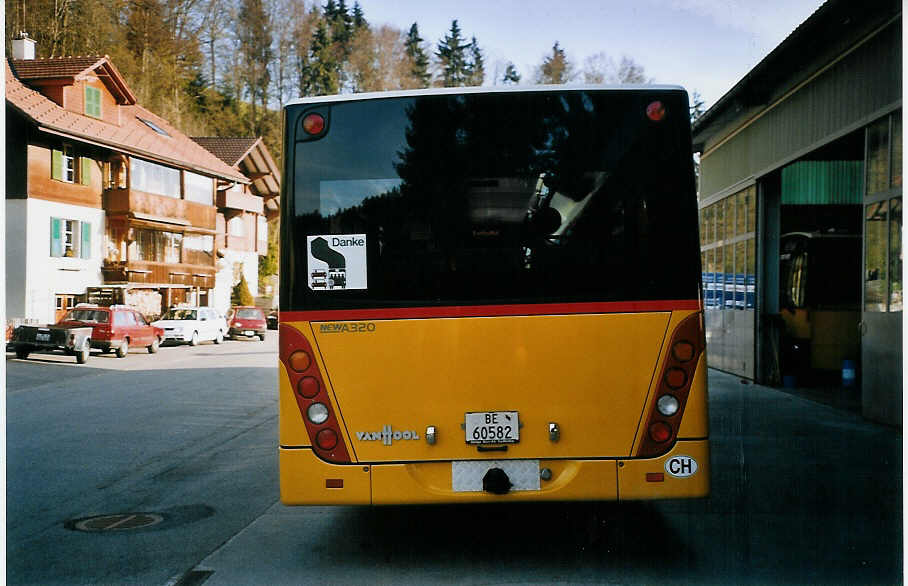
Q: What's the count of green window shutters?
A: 6